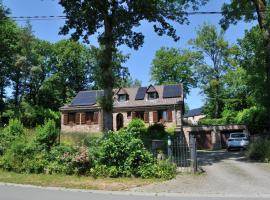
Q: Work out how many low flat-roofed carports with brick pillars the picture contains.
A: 1